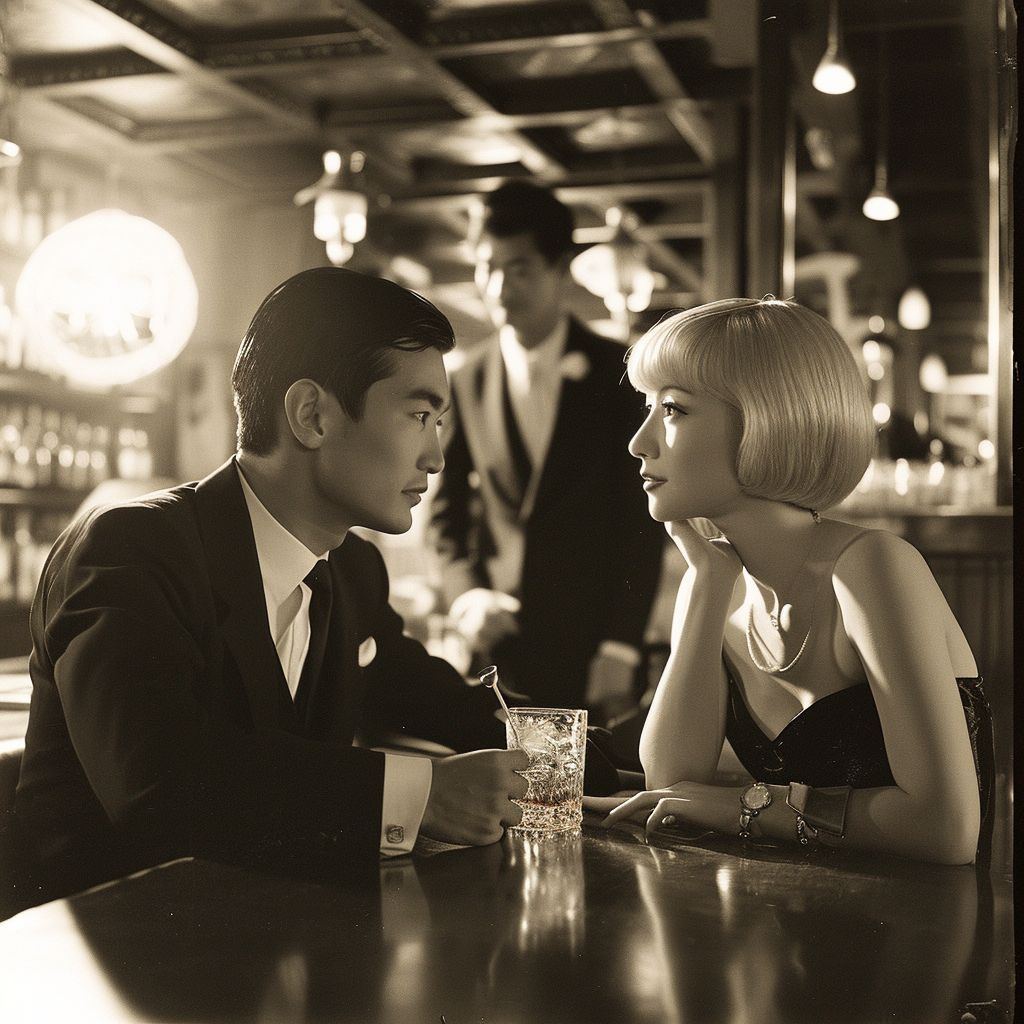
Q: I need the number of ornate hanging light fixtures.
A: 2